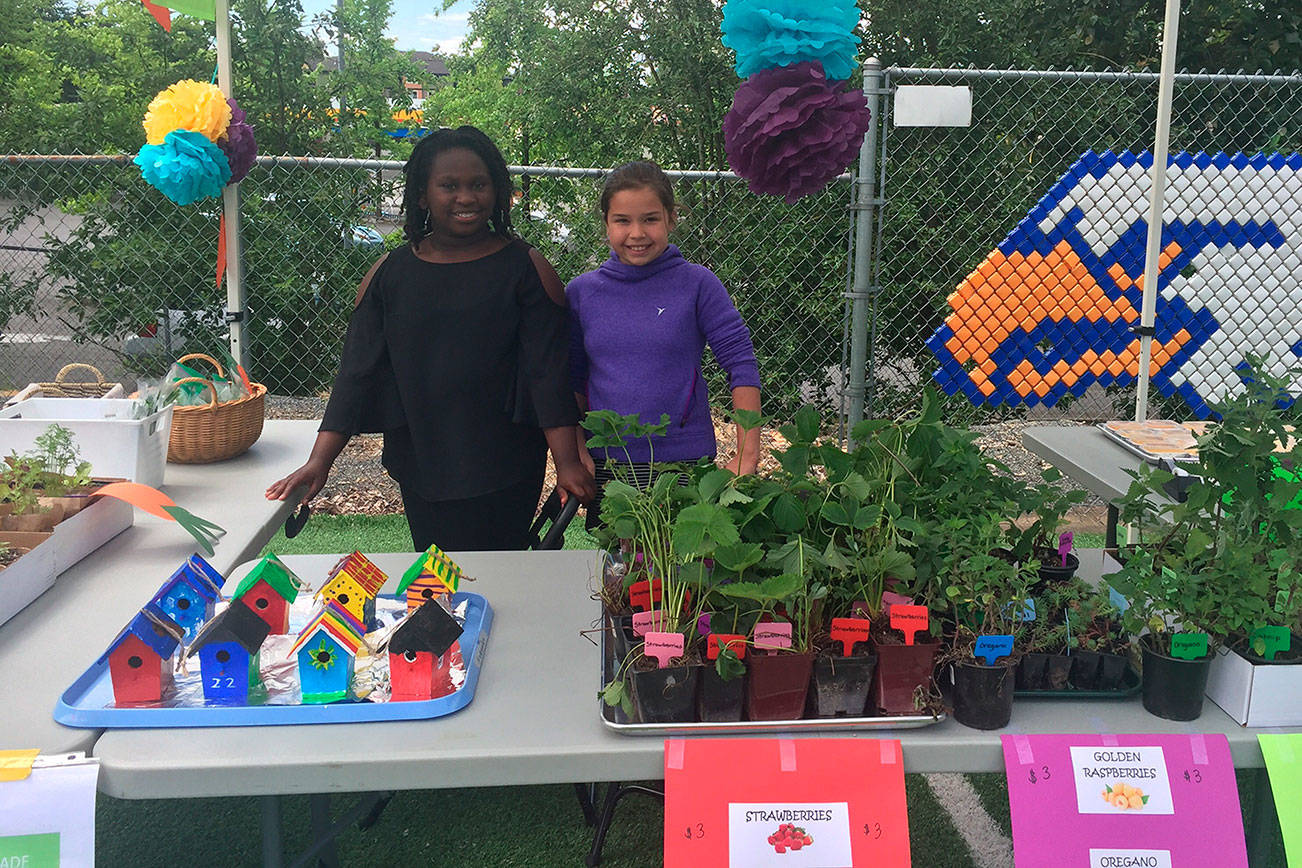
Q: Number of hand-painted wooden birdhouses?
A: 8